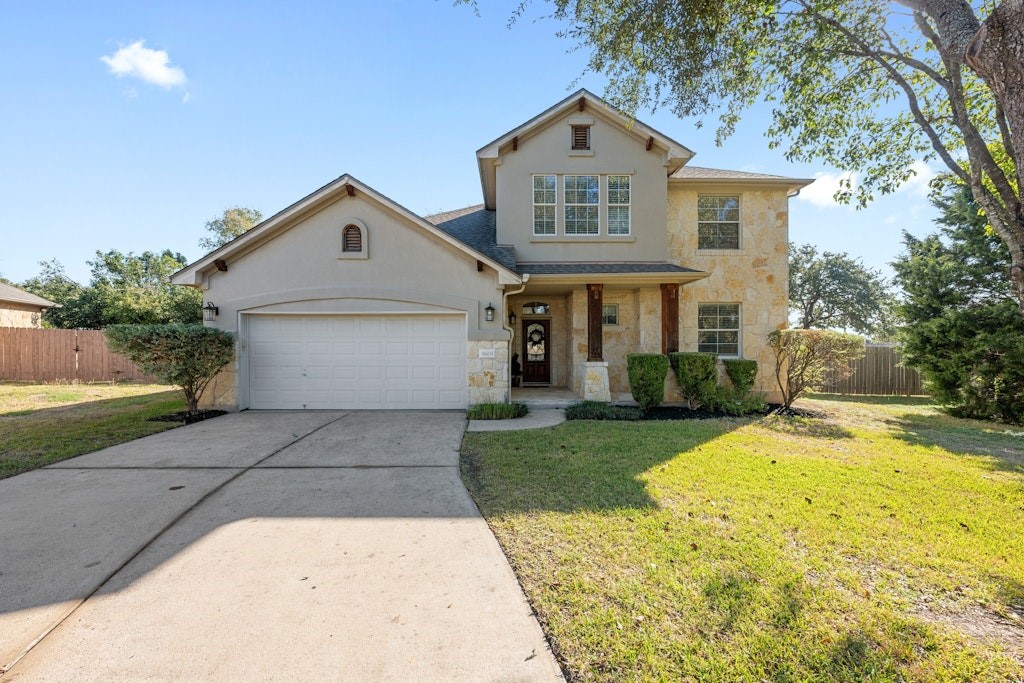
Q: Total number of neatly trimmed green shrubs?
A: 3